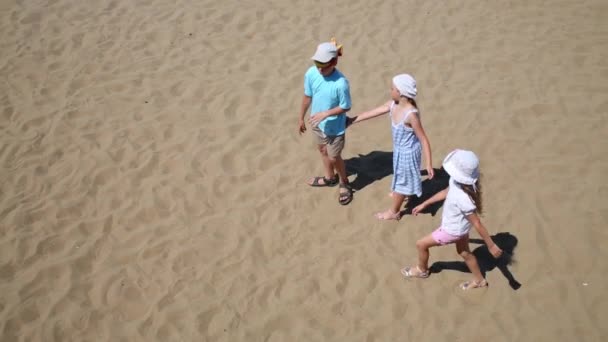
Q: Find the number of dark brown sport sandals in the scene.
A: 2